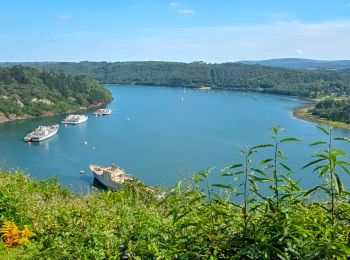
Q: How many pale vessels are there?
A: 4